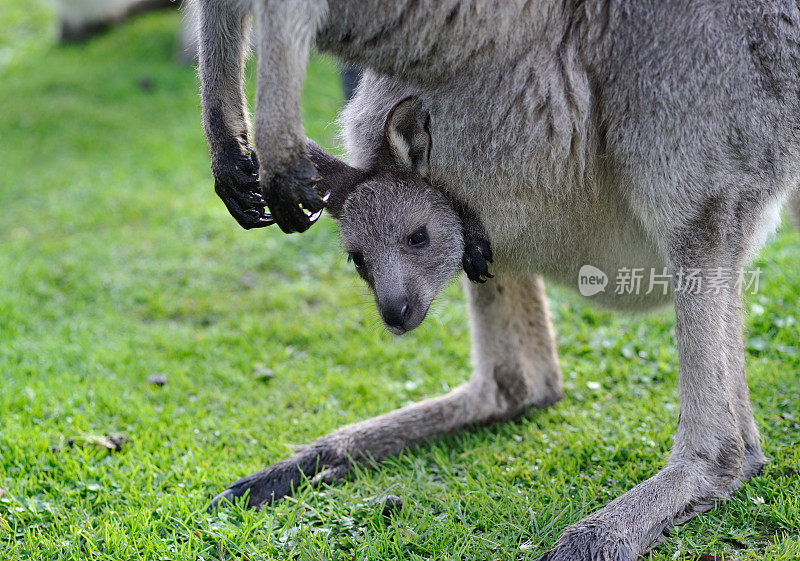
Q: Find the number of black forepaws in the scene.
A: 3